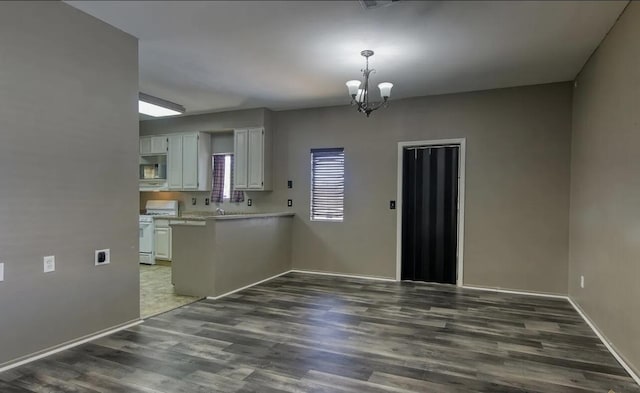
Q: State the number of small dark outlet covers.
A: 6